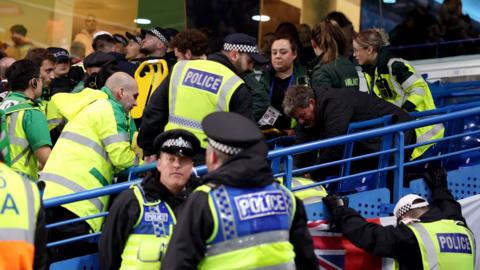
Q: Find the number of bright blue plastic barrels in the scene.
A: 0